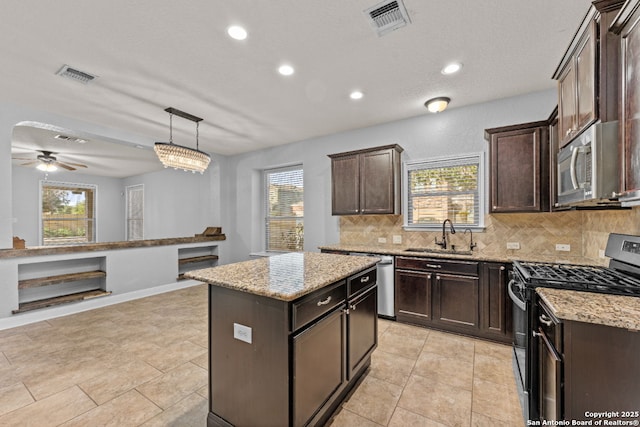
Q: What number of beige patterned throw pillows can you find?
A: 0